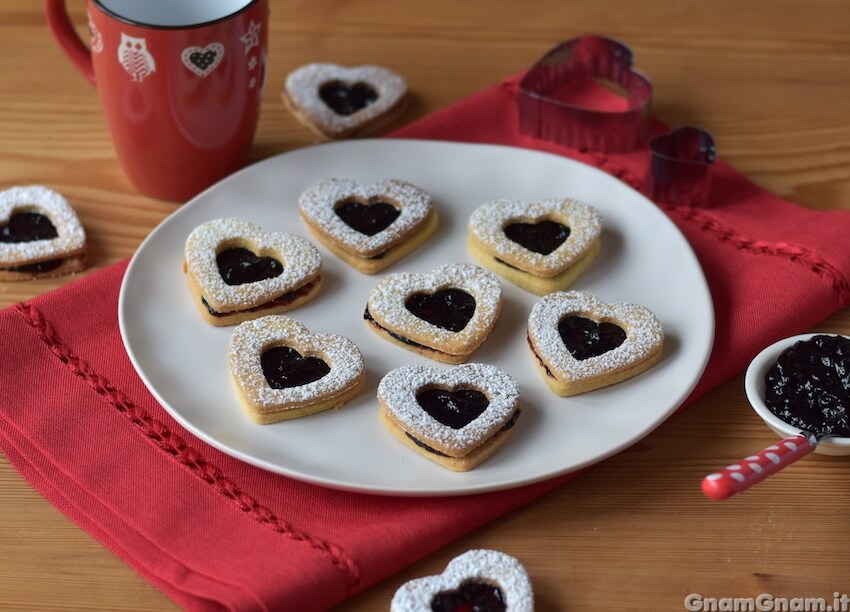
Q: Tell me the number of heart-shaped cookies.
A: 10